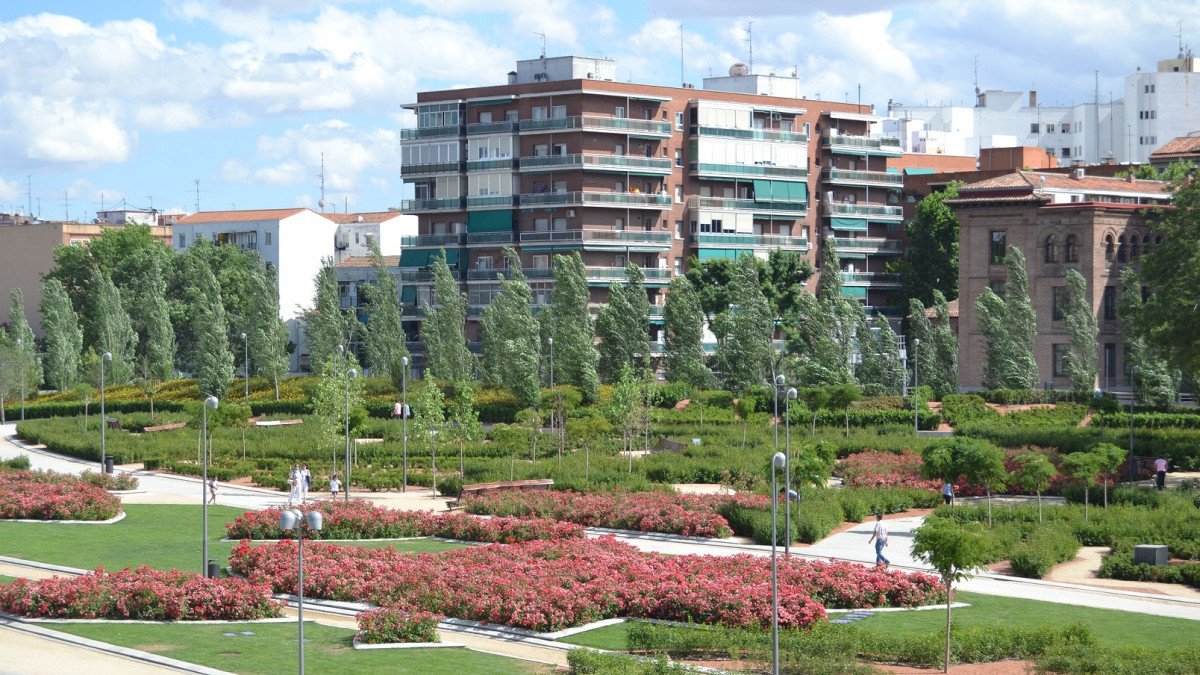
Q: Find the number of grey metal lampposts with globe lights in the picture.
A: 14